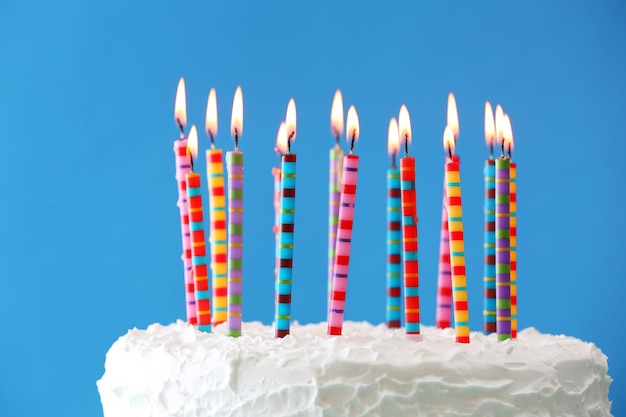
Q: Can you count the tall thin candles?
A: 15